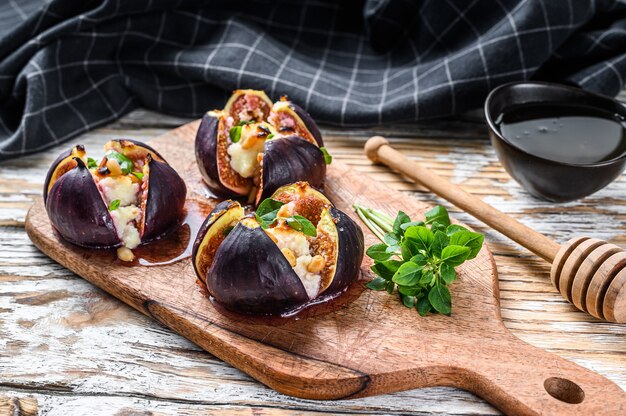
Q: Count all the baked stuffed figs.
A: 3